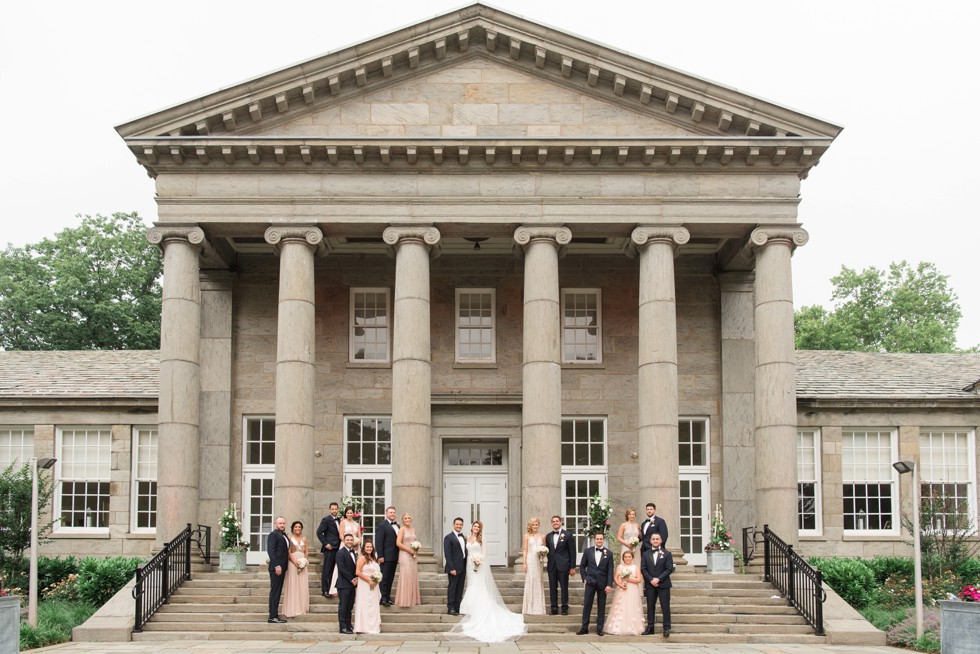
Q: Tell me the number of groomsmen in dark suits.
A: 8